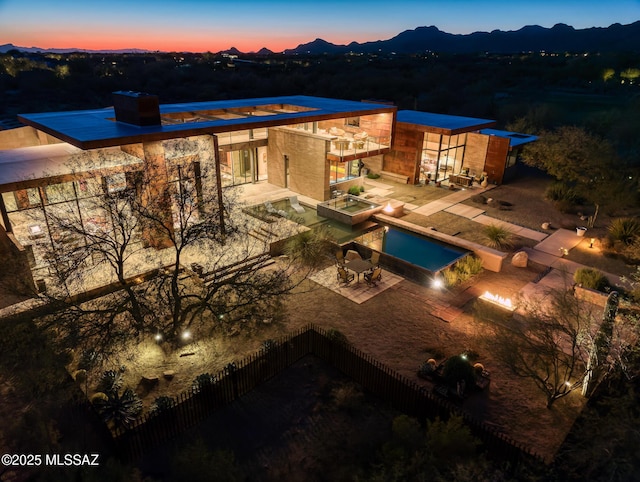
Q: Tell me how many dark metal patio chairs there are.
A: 4